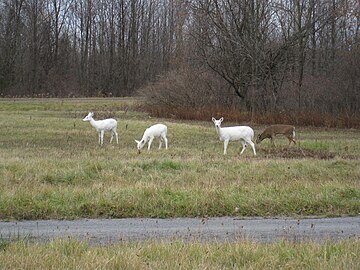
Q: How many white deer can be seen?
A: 3